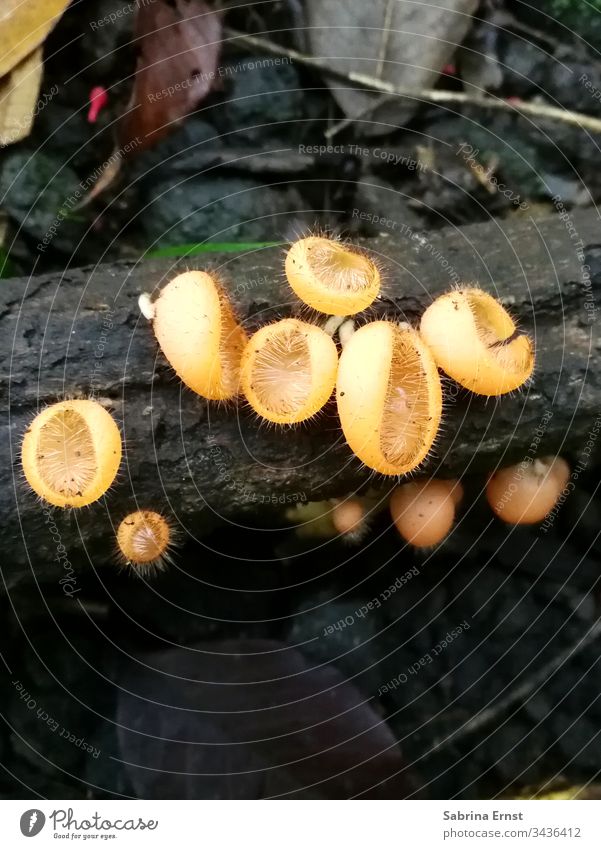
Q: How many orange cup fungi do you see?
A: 10